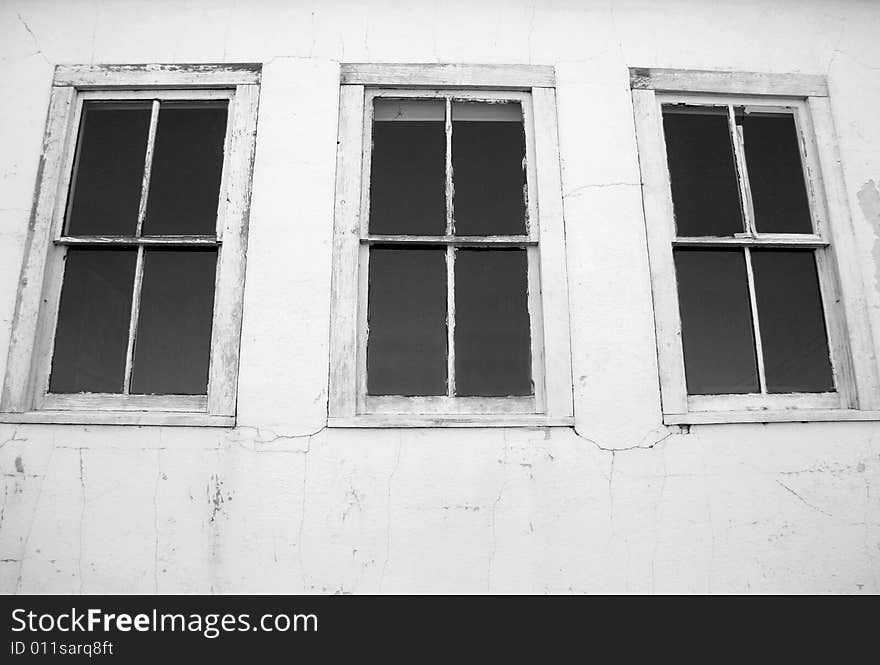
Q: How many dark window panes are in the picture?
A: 12